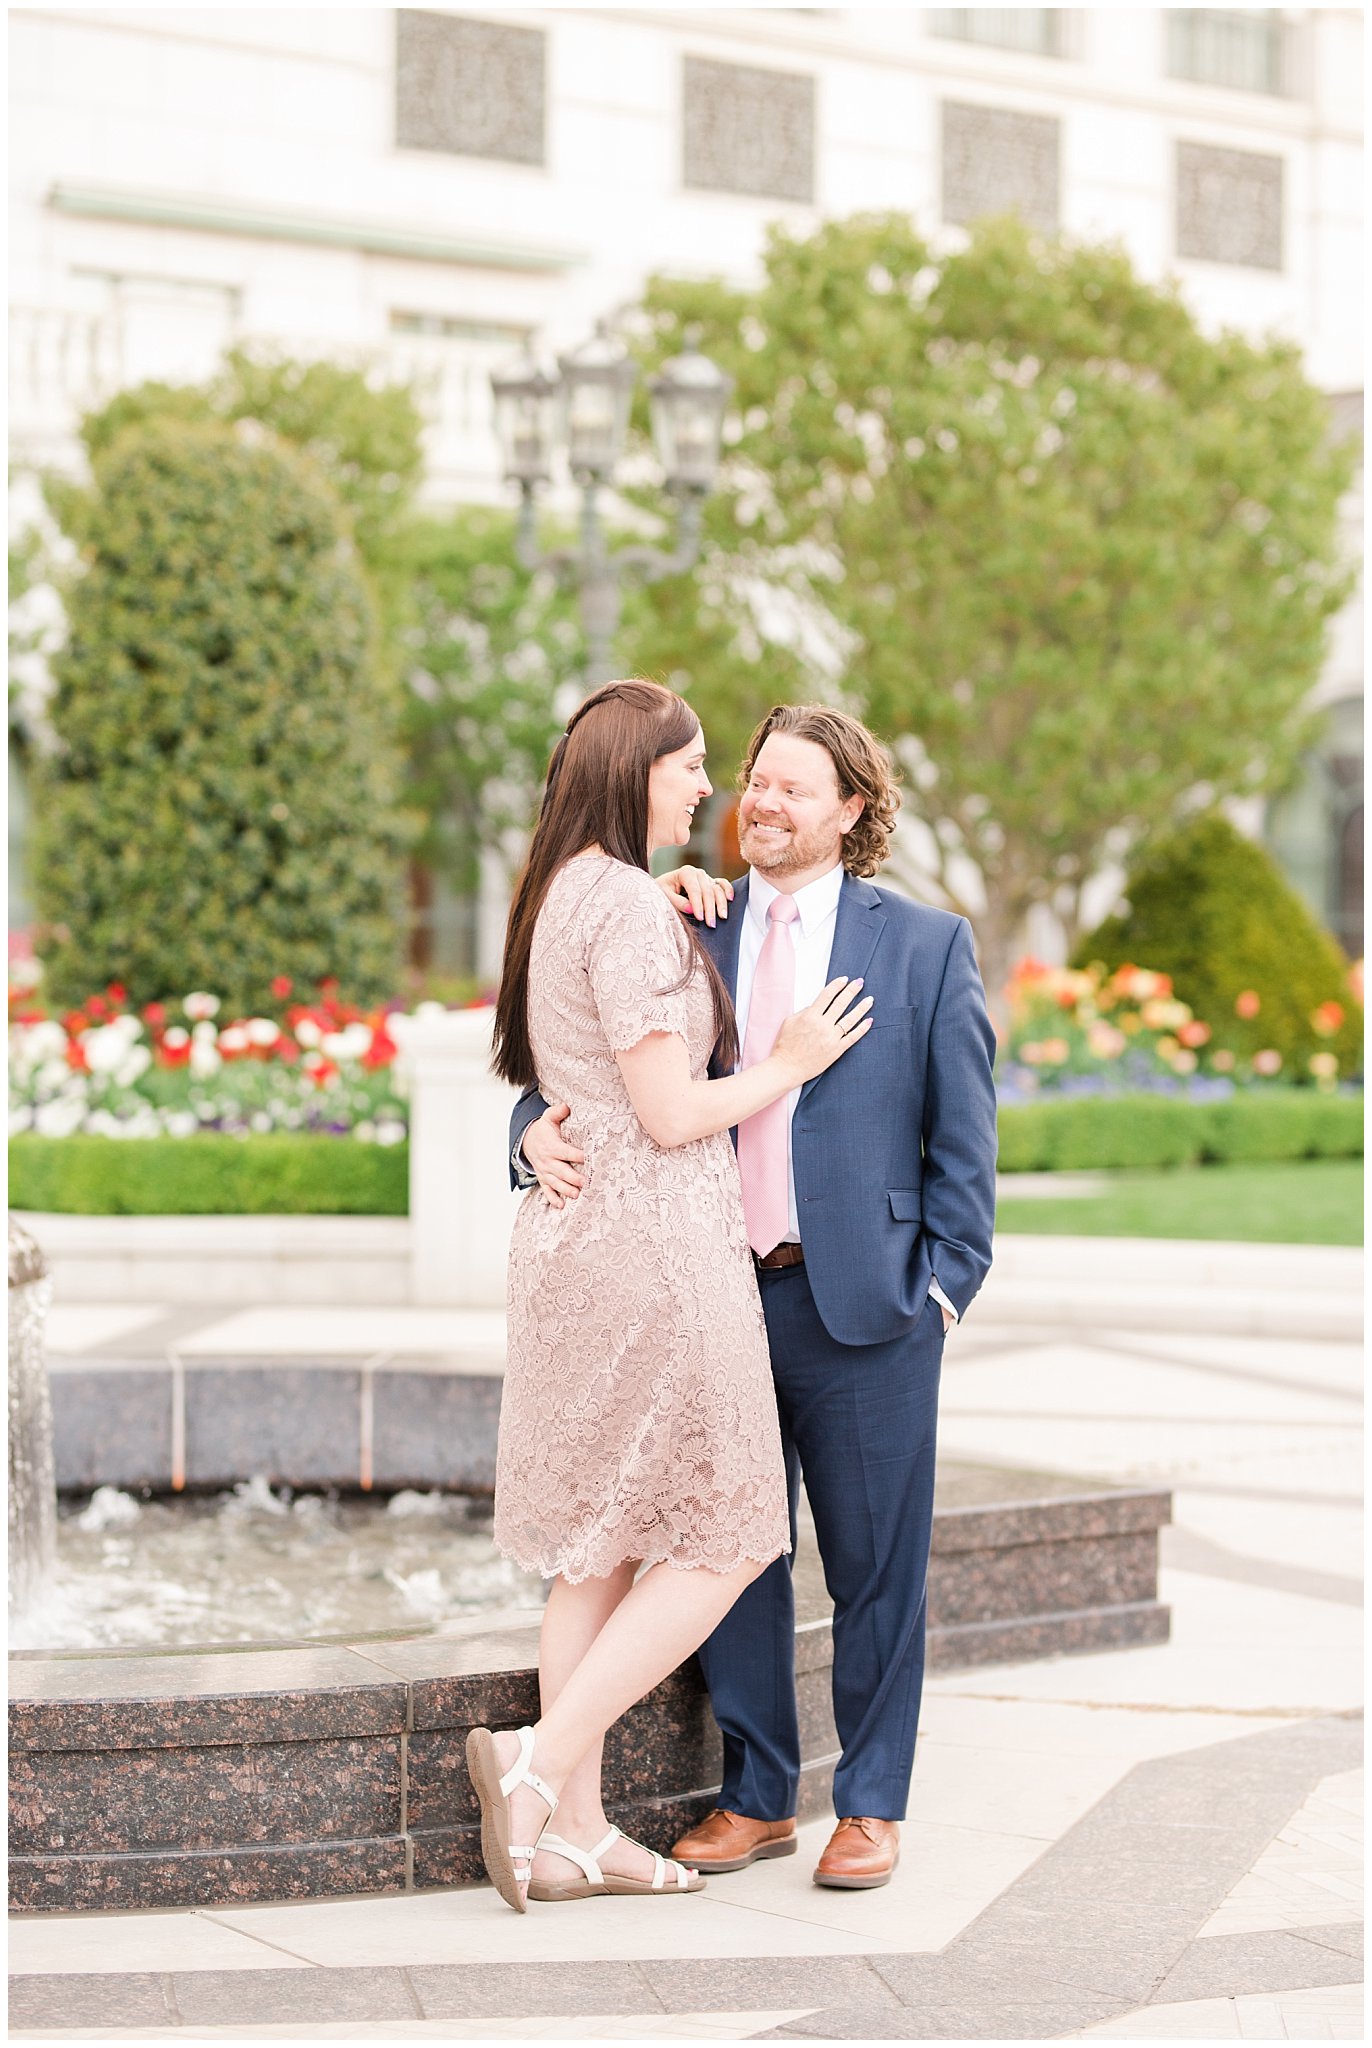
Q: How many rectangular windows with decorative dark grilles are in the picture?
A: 4